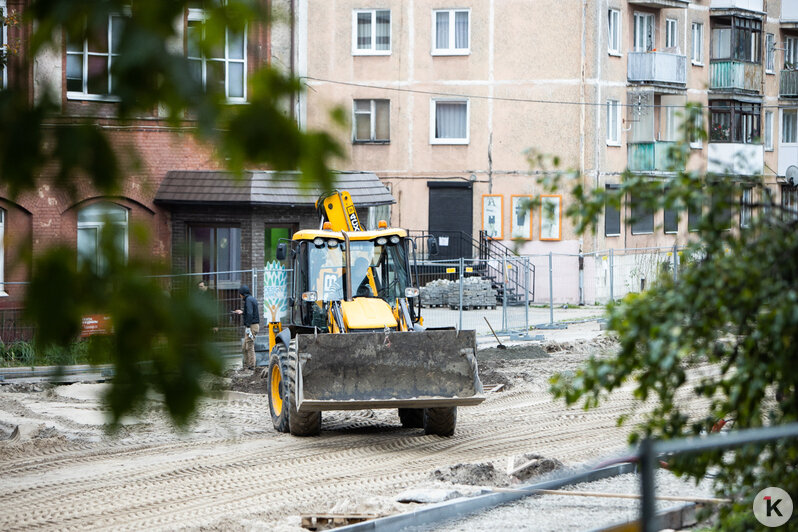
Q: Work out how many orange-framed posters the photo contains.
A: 3